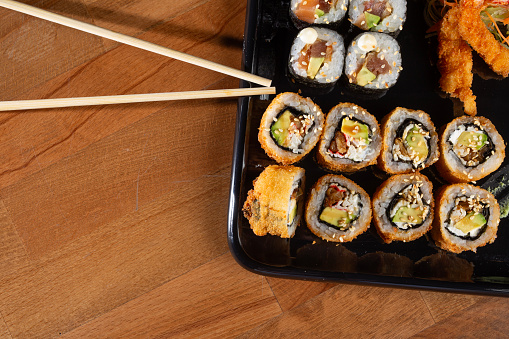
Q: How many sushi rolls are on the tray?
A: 12